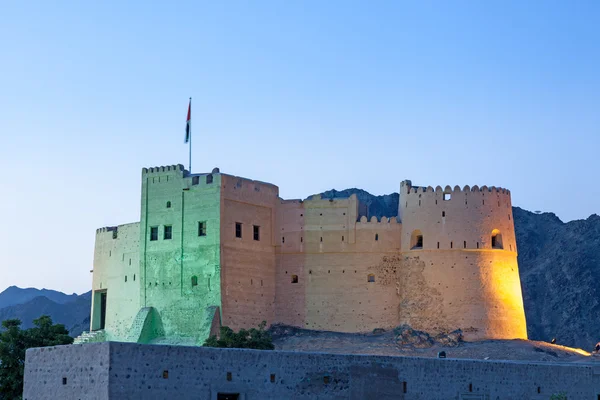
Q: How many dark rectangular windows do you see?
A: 5